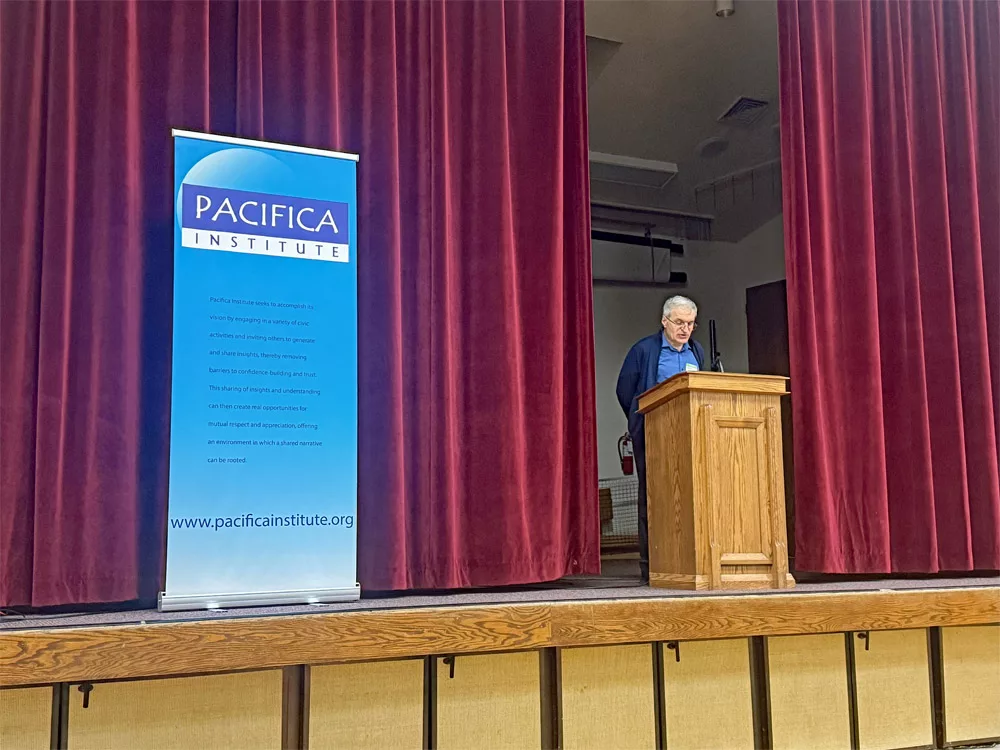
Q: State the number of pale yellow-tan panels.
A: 9